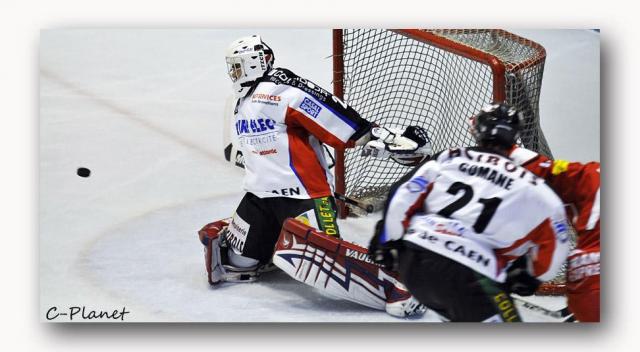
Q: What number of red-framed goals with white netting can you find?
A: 1